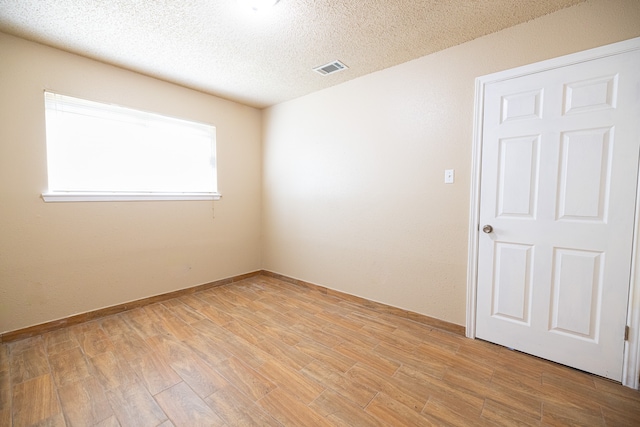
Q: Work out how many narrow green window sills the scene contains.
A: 0